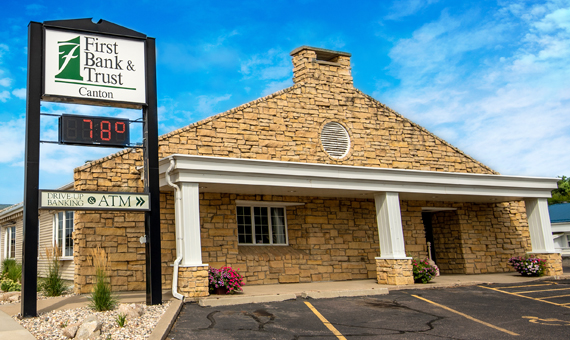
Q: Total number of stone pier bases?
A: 3